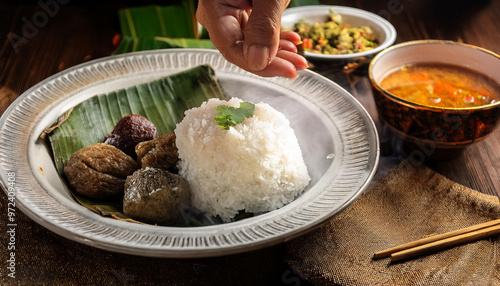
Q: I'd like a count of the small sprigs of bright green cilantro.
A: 1